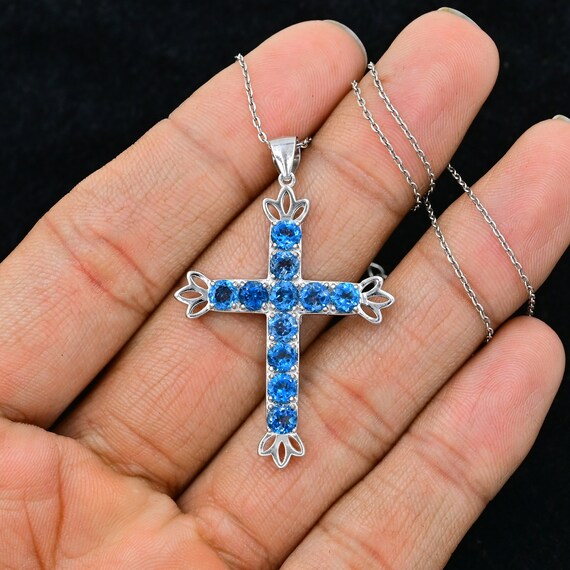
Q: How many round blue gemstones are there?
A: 11